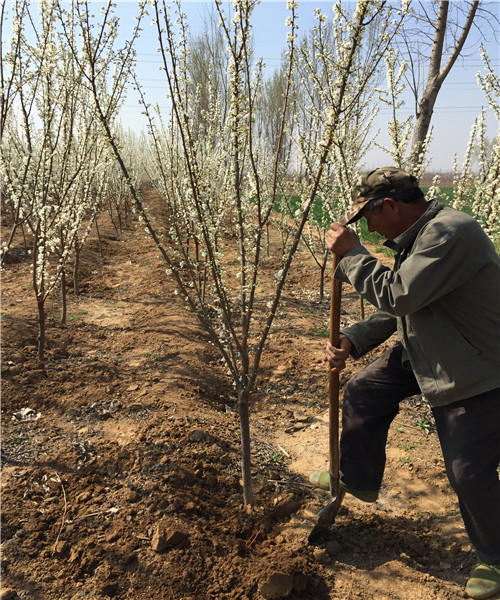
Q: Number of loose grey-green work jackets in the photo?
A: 1